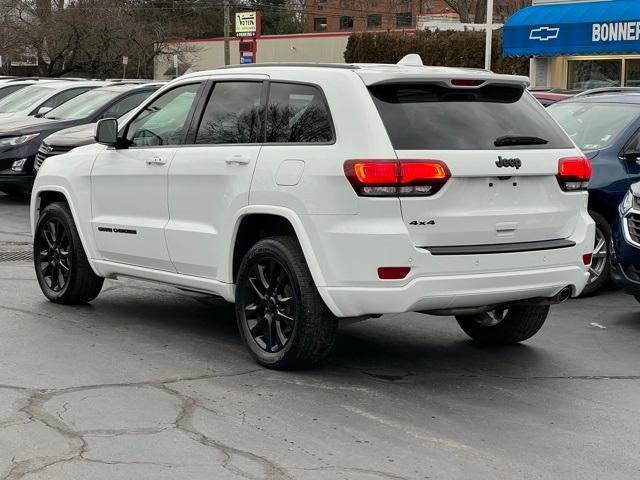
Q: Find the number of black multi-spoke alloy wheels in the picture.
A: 2